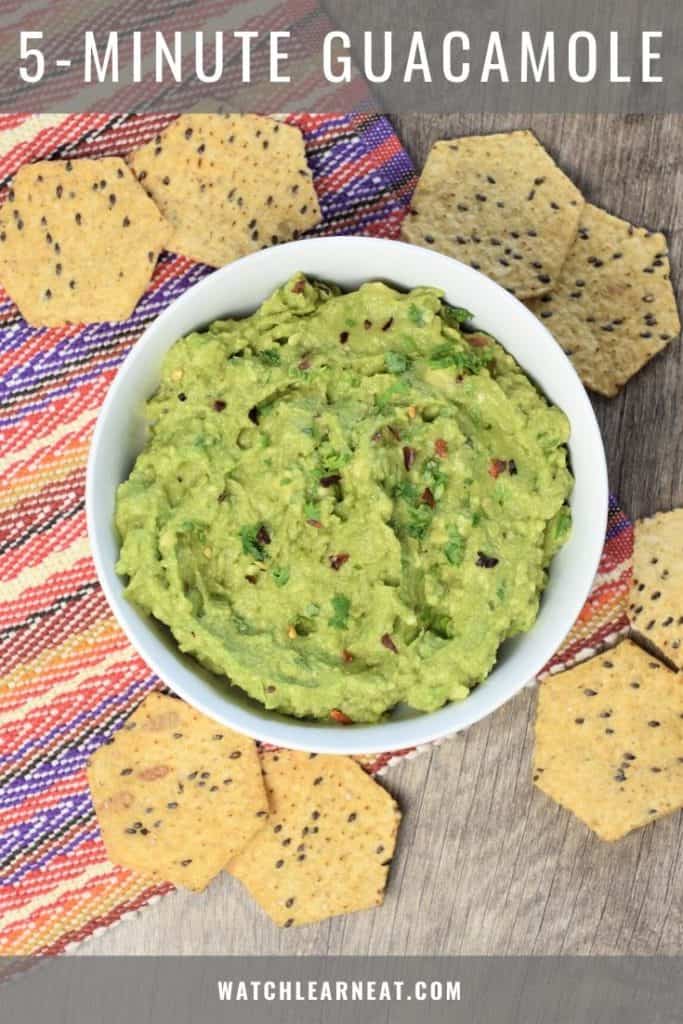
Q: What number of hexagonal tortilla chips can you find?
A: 8